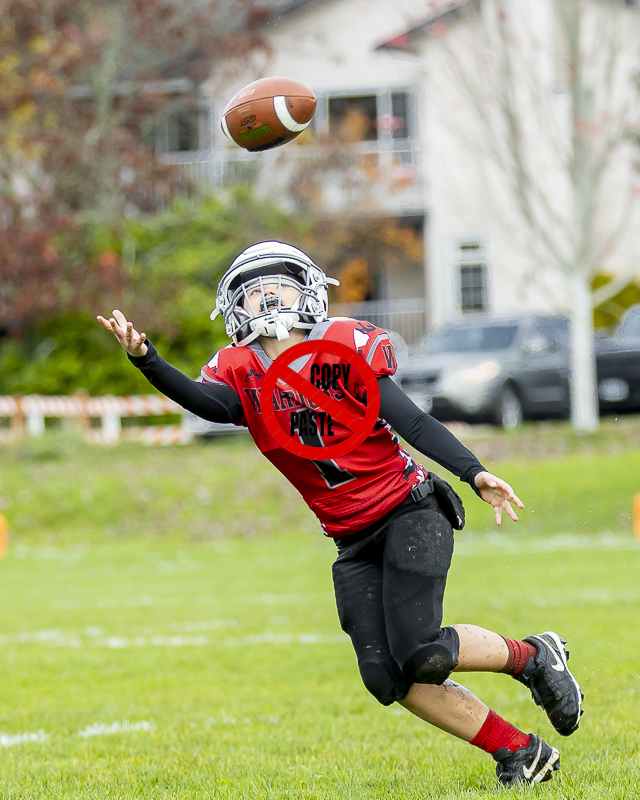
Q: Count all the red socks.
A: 2